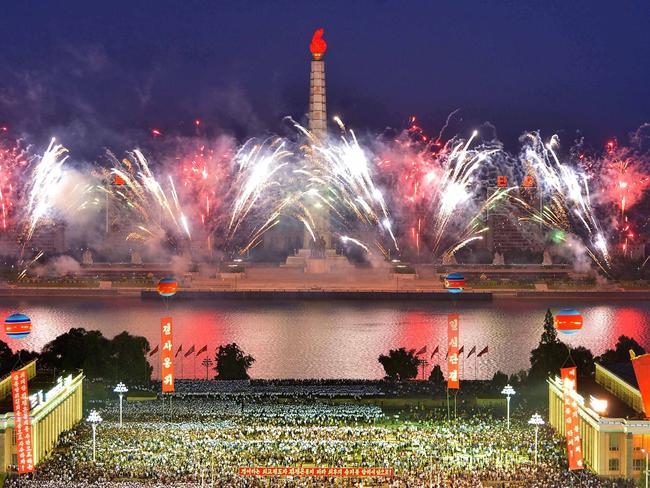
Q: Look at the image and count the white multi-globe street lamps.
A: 4